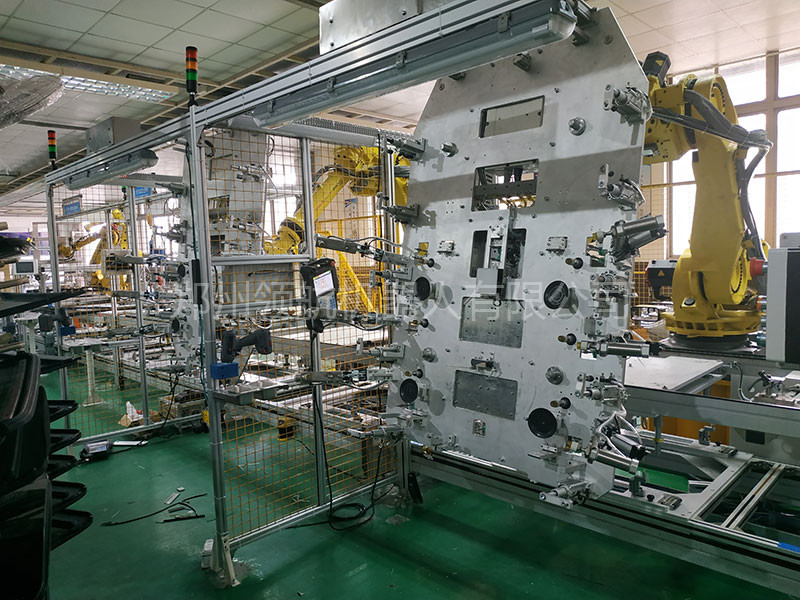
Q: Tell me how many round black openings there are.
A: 4